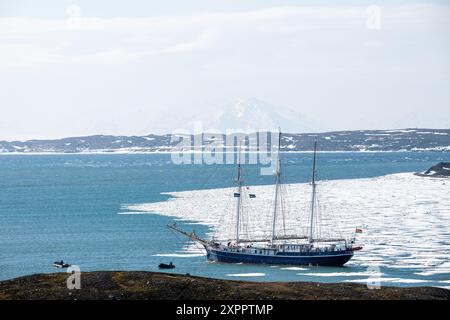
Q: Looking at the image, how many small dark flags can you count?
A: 2